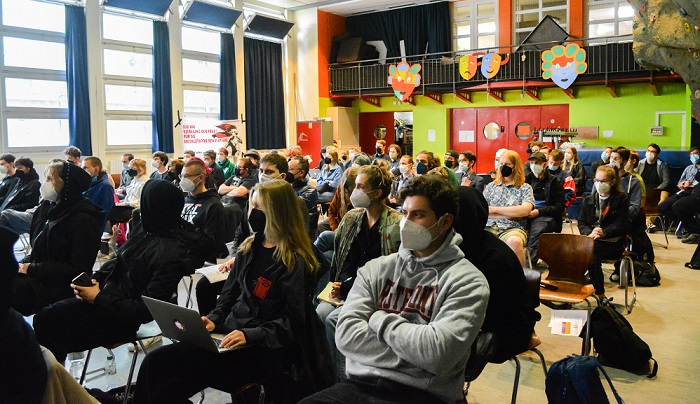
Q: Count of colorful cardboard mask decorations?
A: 4